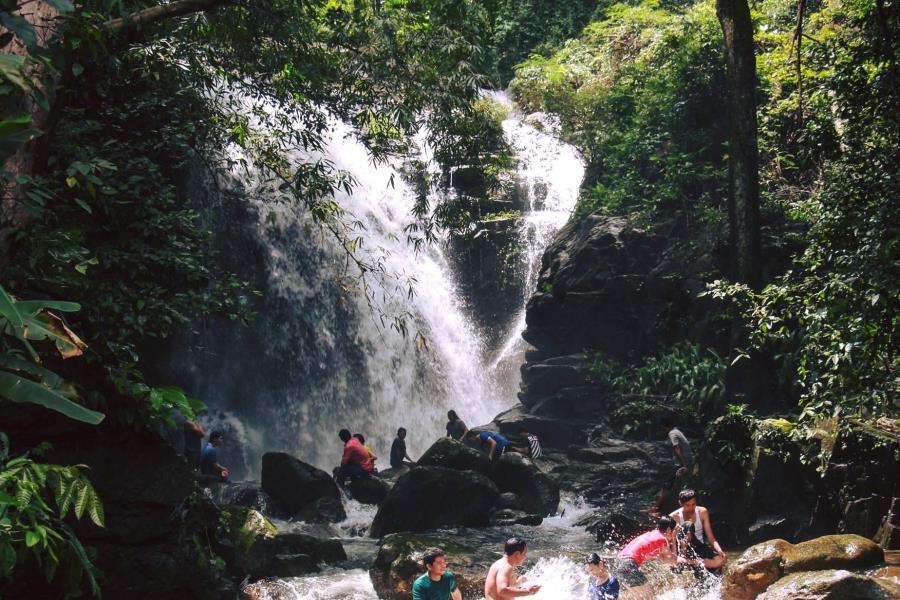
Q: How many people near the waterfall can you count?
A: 15